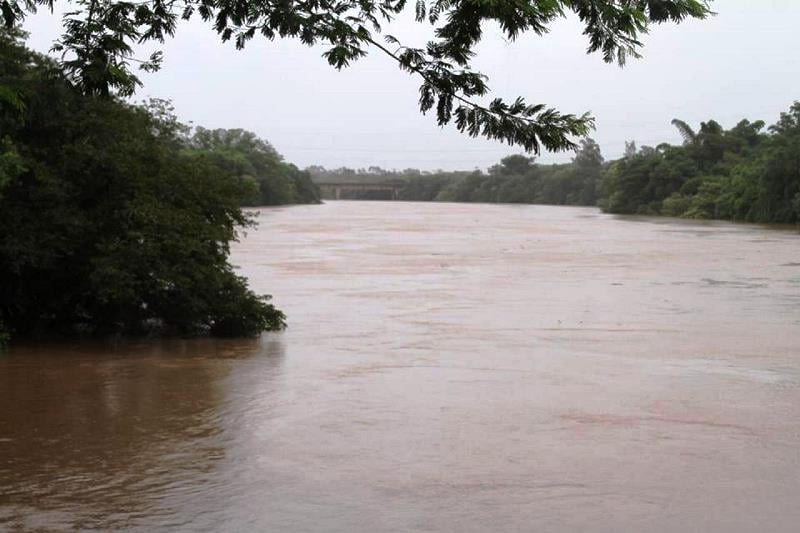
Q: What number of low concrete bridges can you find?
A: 1